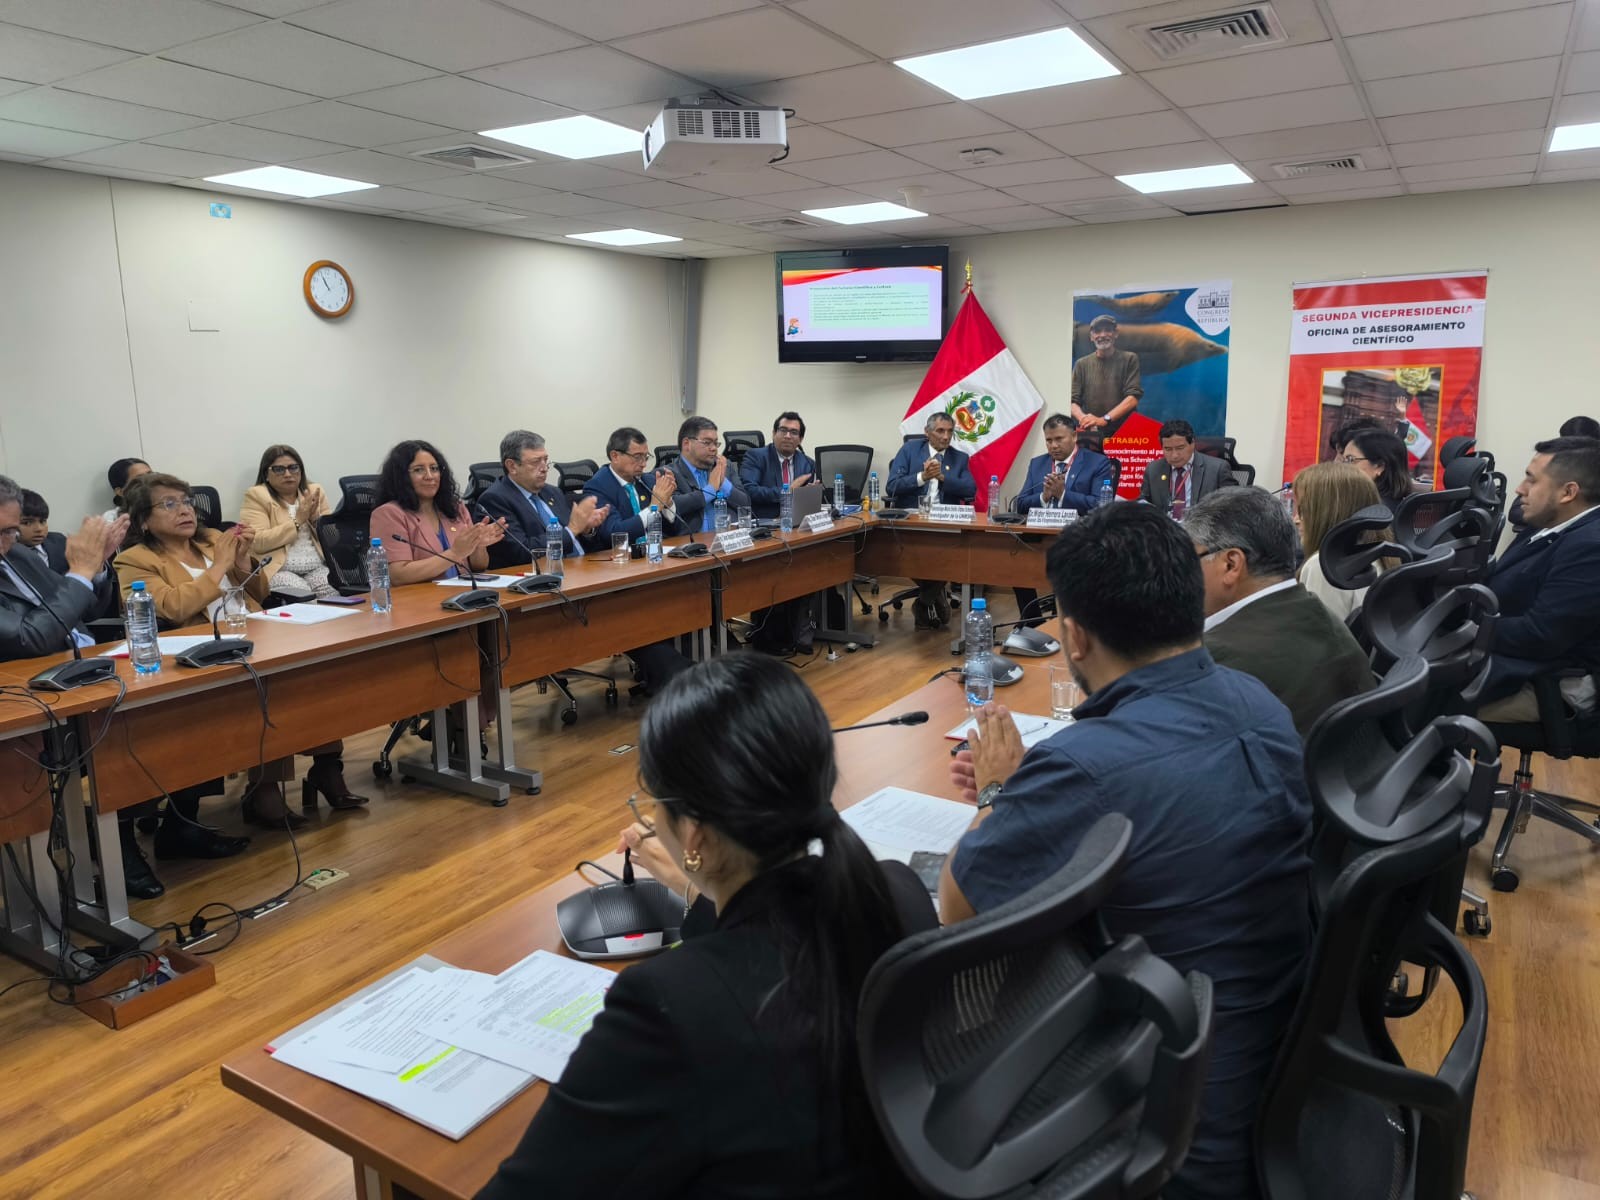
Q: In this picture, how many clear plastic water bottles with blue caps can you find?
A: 12